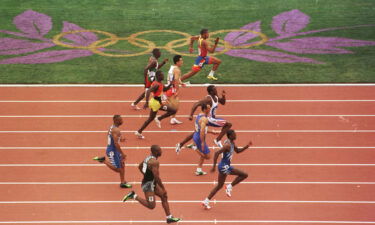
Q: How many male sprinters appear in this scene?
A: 9